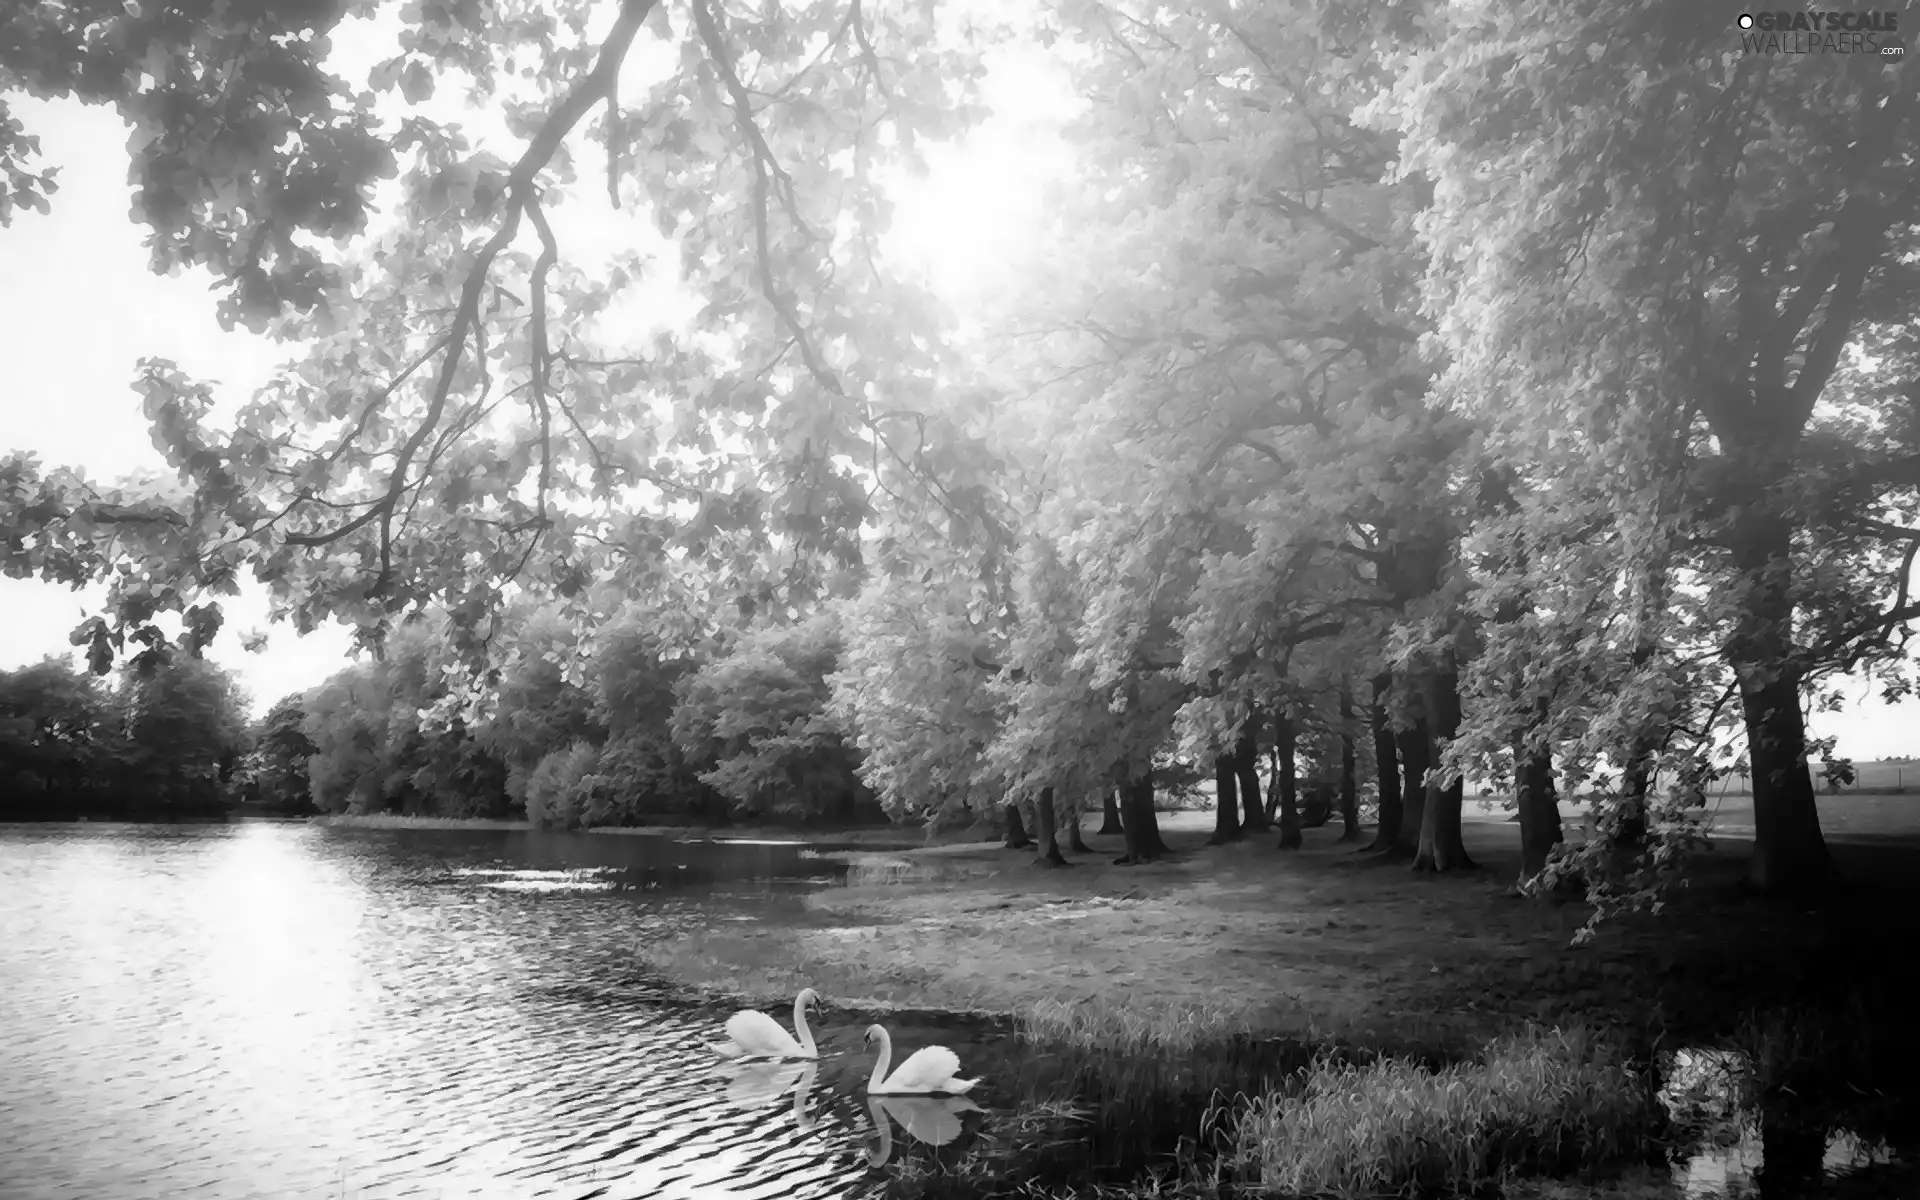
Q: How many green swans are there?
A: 0